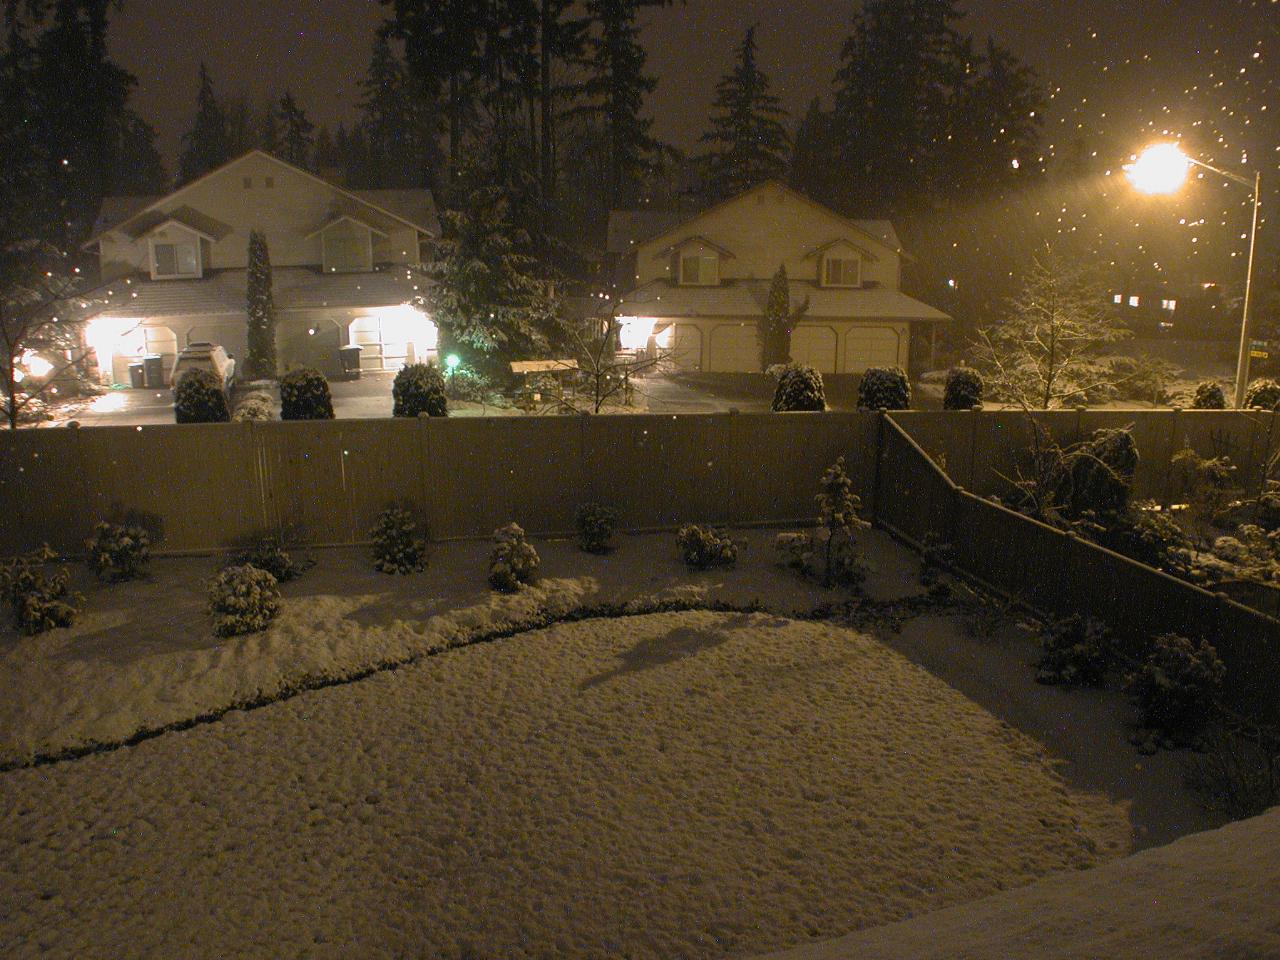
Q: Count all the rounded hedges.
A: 8